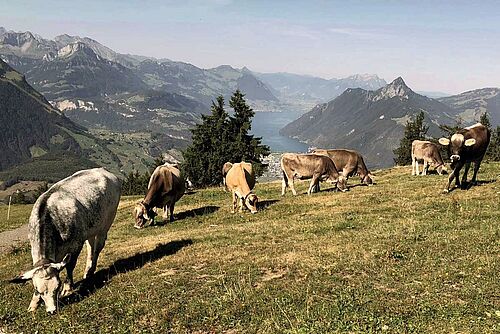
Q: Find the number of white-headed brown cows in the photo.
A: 1